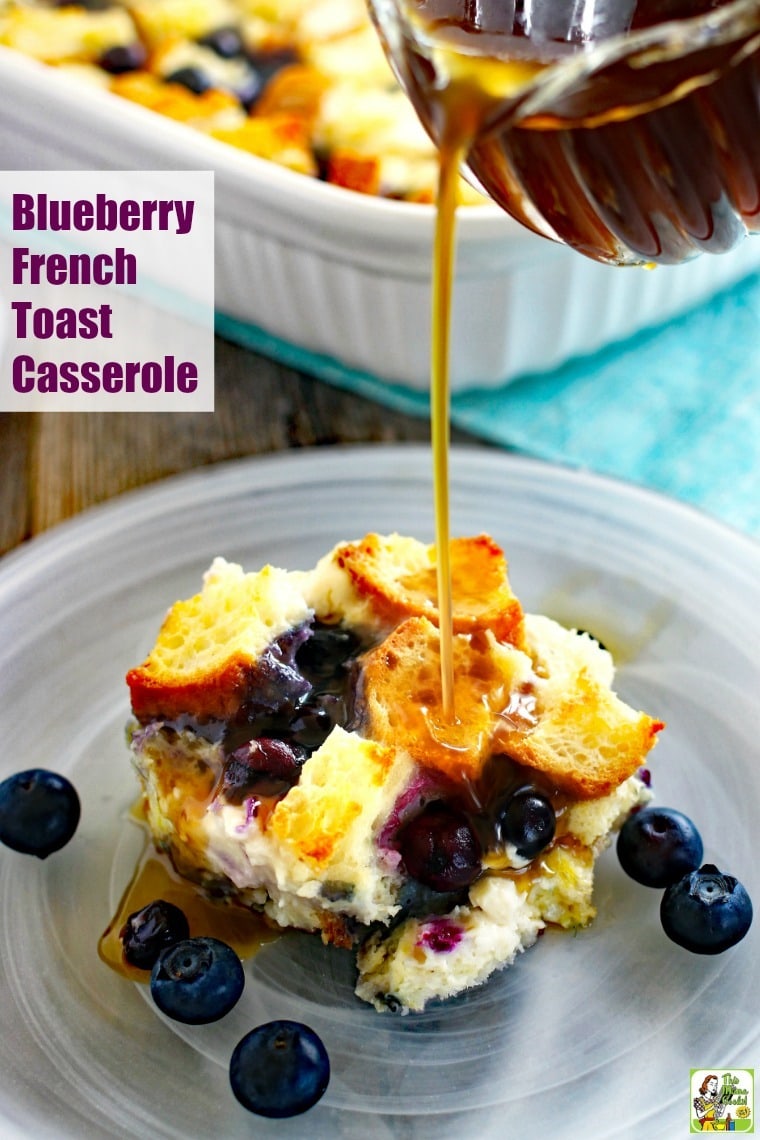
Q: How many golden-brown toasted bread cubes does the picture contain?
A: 5